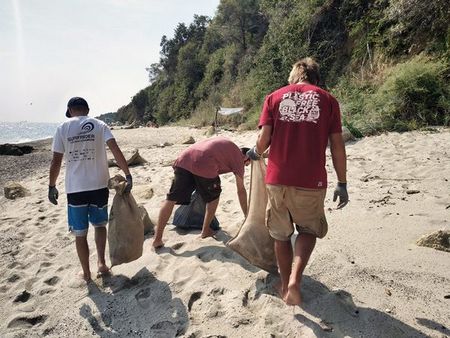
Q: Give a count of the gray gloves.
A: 4